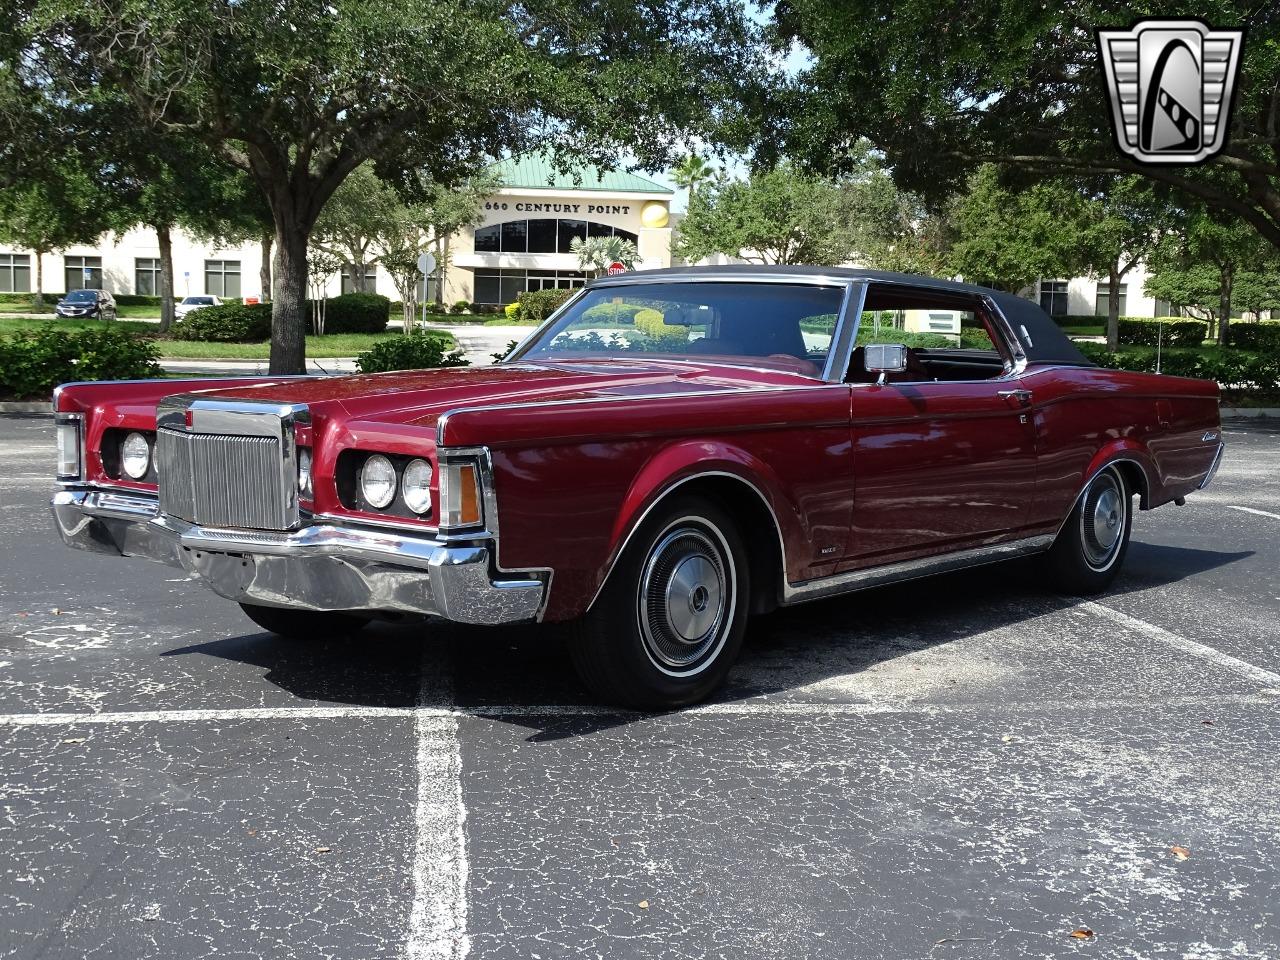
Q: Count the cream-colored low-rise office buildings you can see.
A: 1